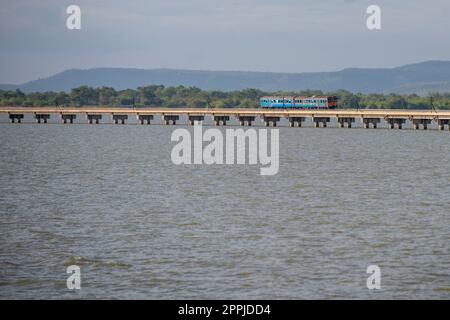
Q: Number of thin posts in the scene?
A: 5